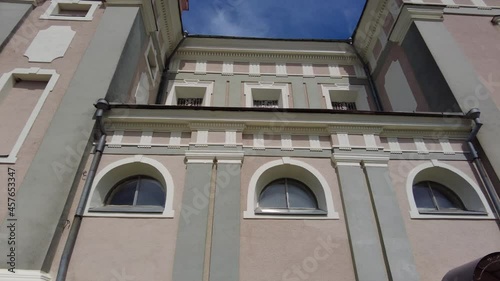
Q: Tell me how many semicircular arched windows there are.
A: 3